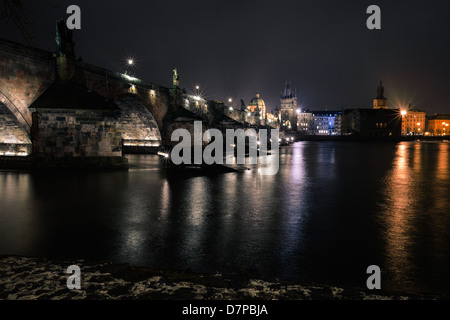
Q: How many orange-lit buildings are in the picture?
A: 2